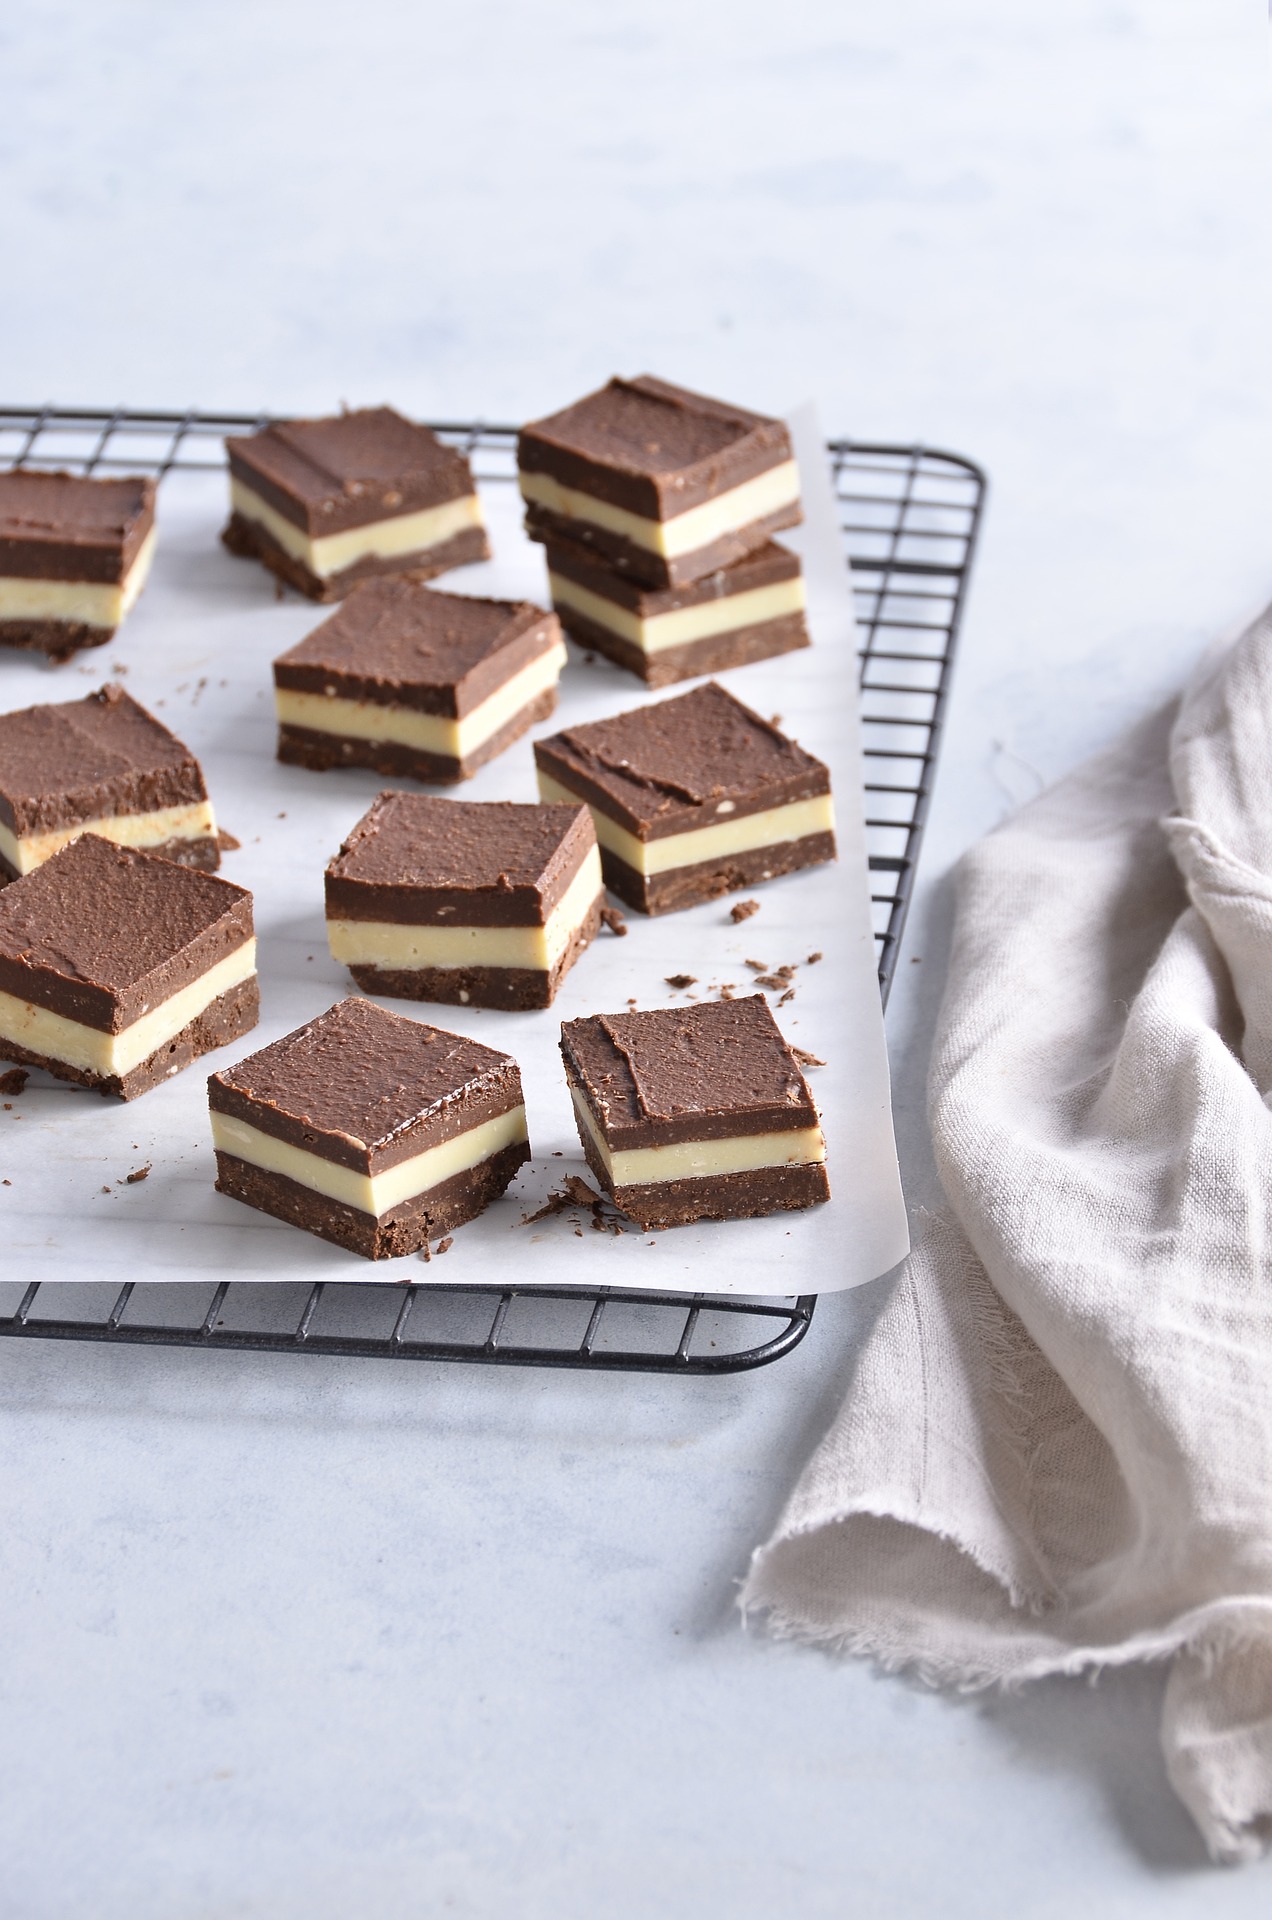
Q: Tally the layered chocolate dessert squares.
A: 11